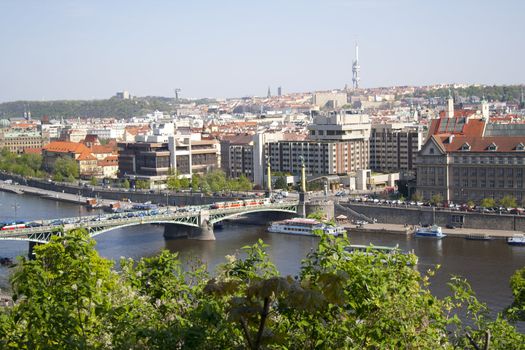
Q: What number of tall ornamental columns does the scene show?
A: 2